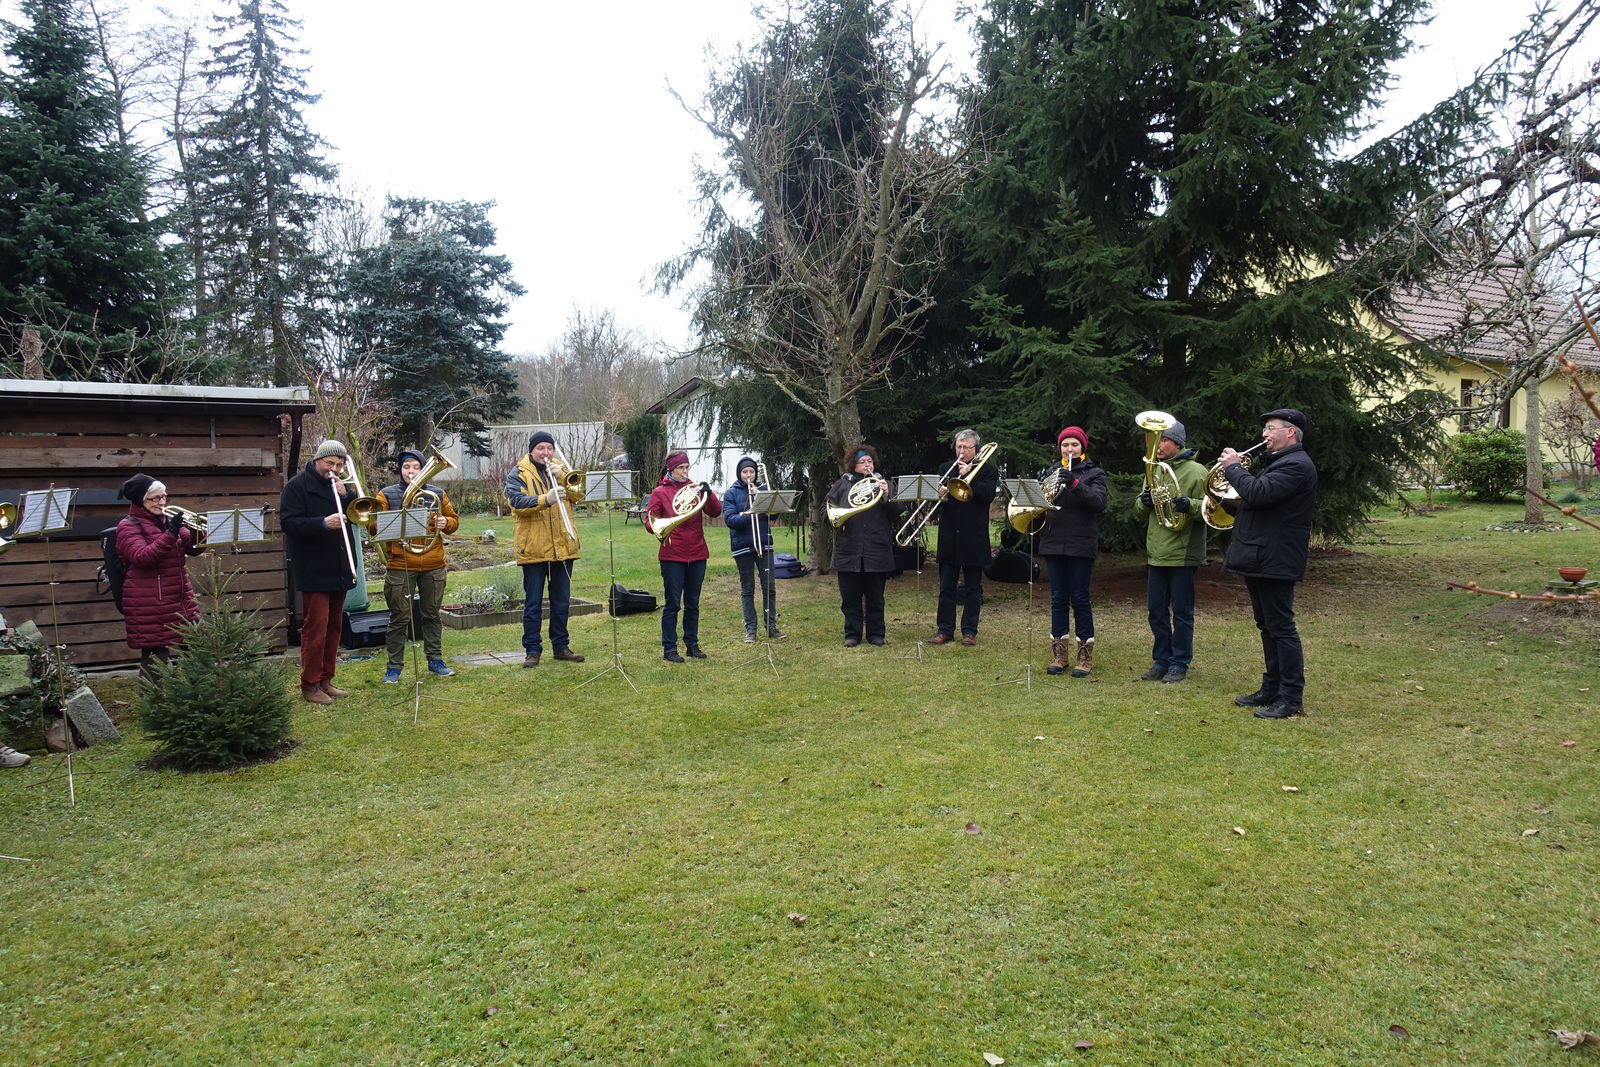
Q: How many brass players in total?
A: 11